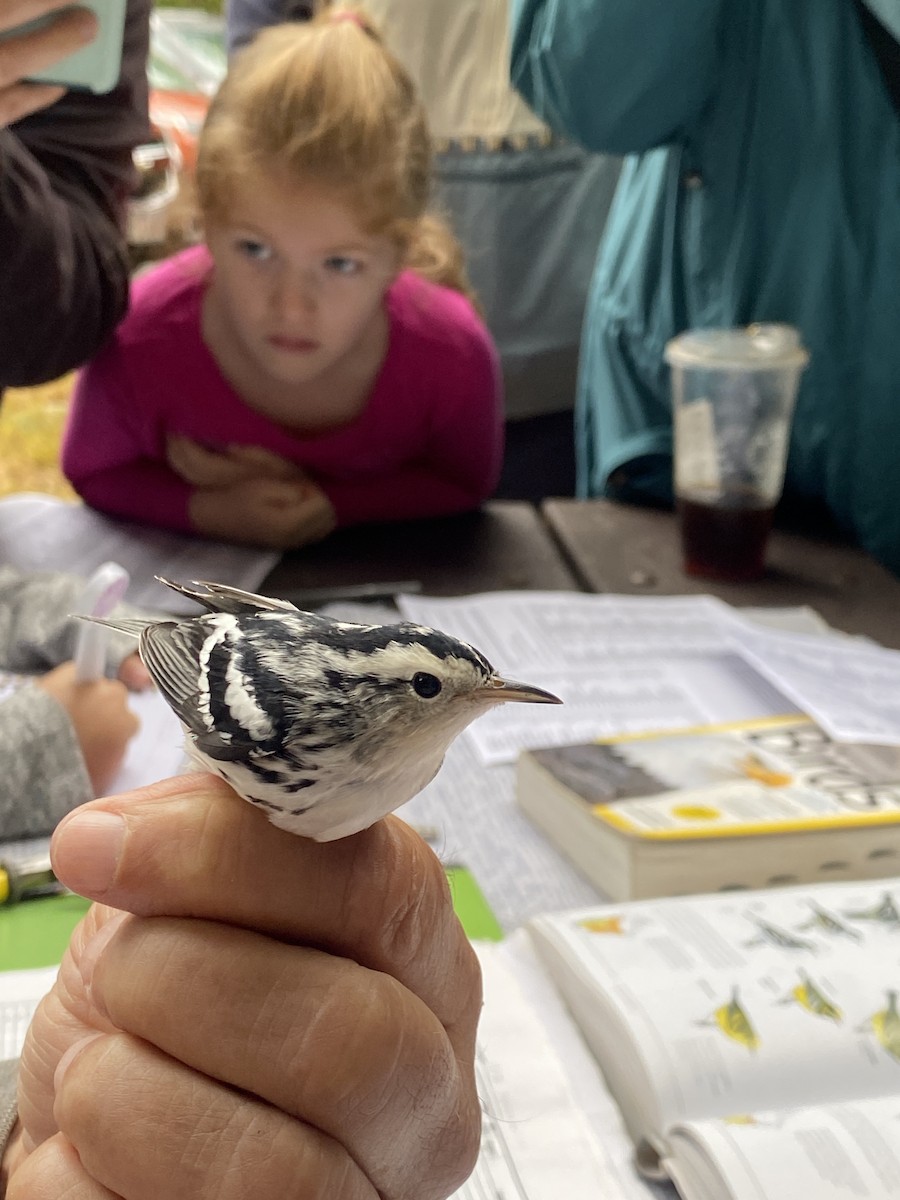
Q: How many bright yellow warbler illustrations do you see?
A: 3